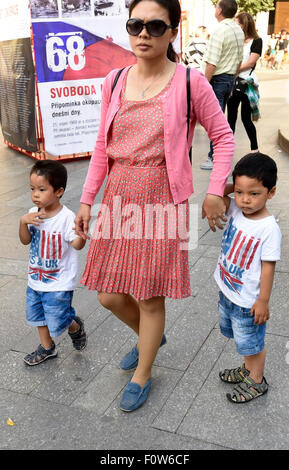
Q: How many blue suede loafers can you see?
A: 2